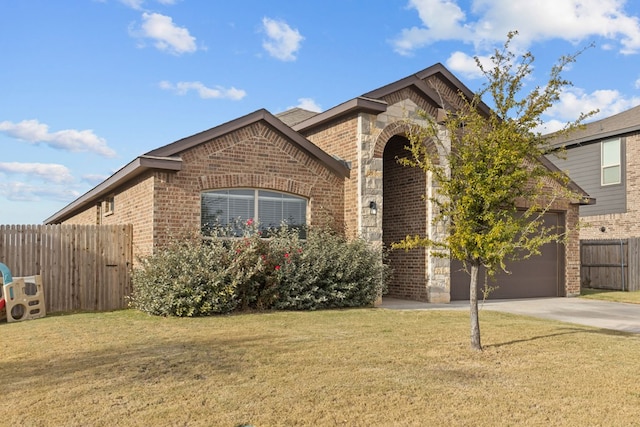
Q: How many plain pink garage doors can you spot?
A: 0